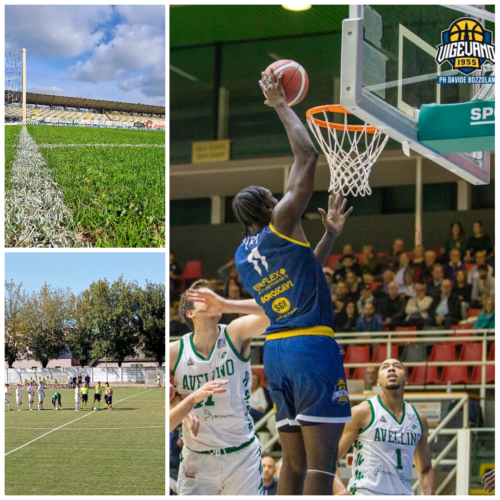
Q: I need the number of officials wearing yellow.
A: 3